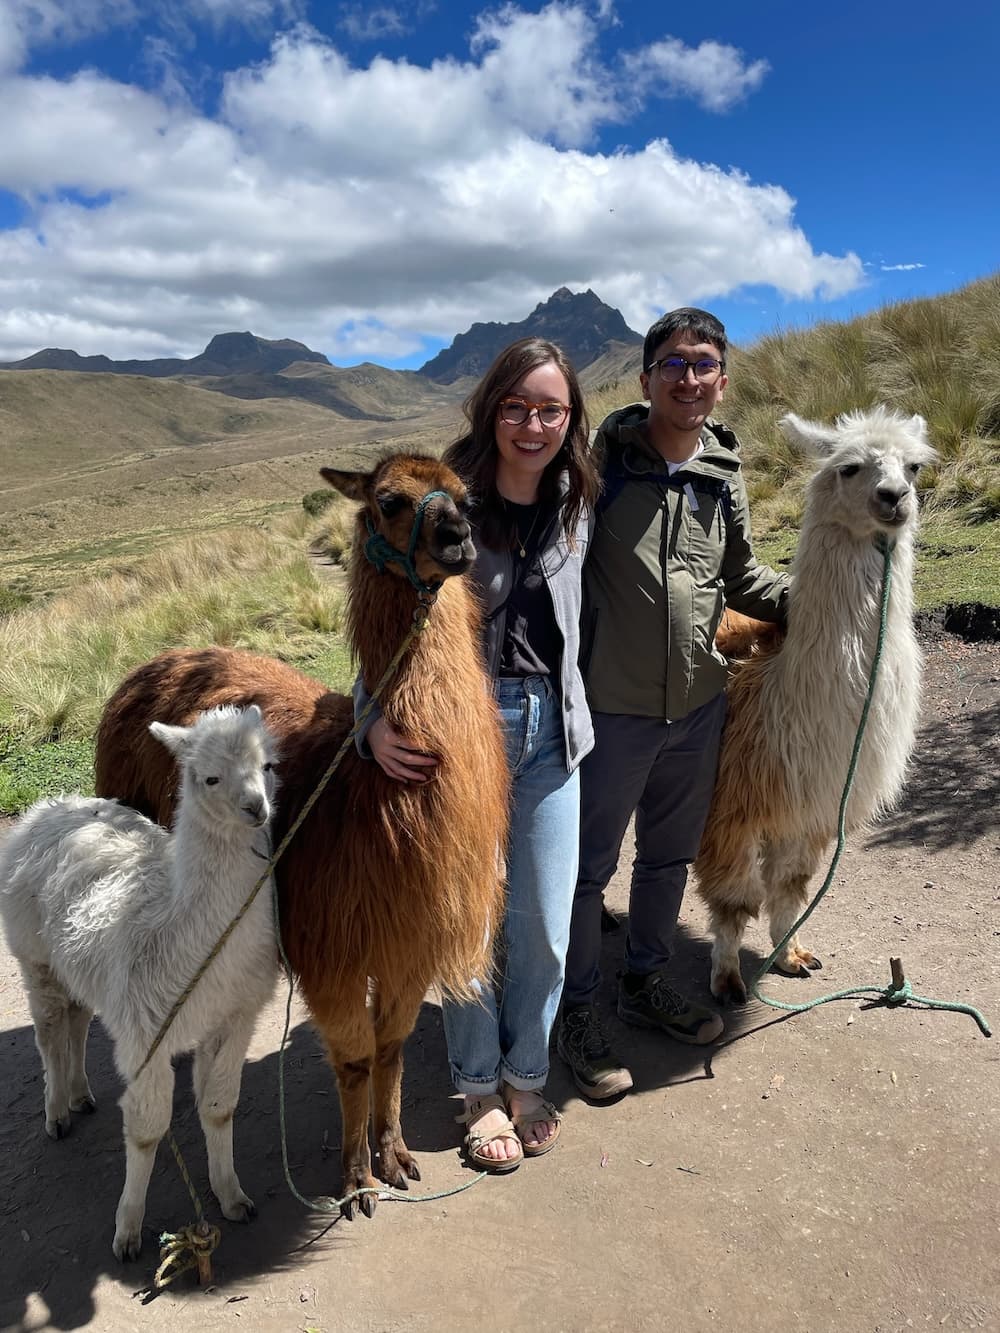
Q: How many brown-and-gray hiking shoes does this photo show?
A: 2